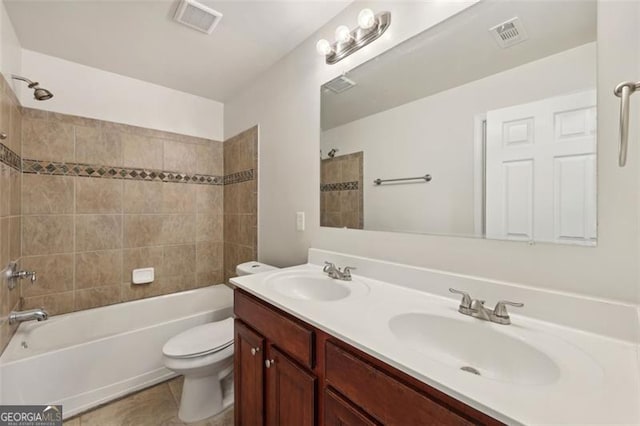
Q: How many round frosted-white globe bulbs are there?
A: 3